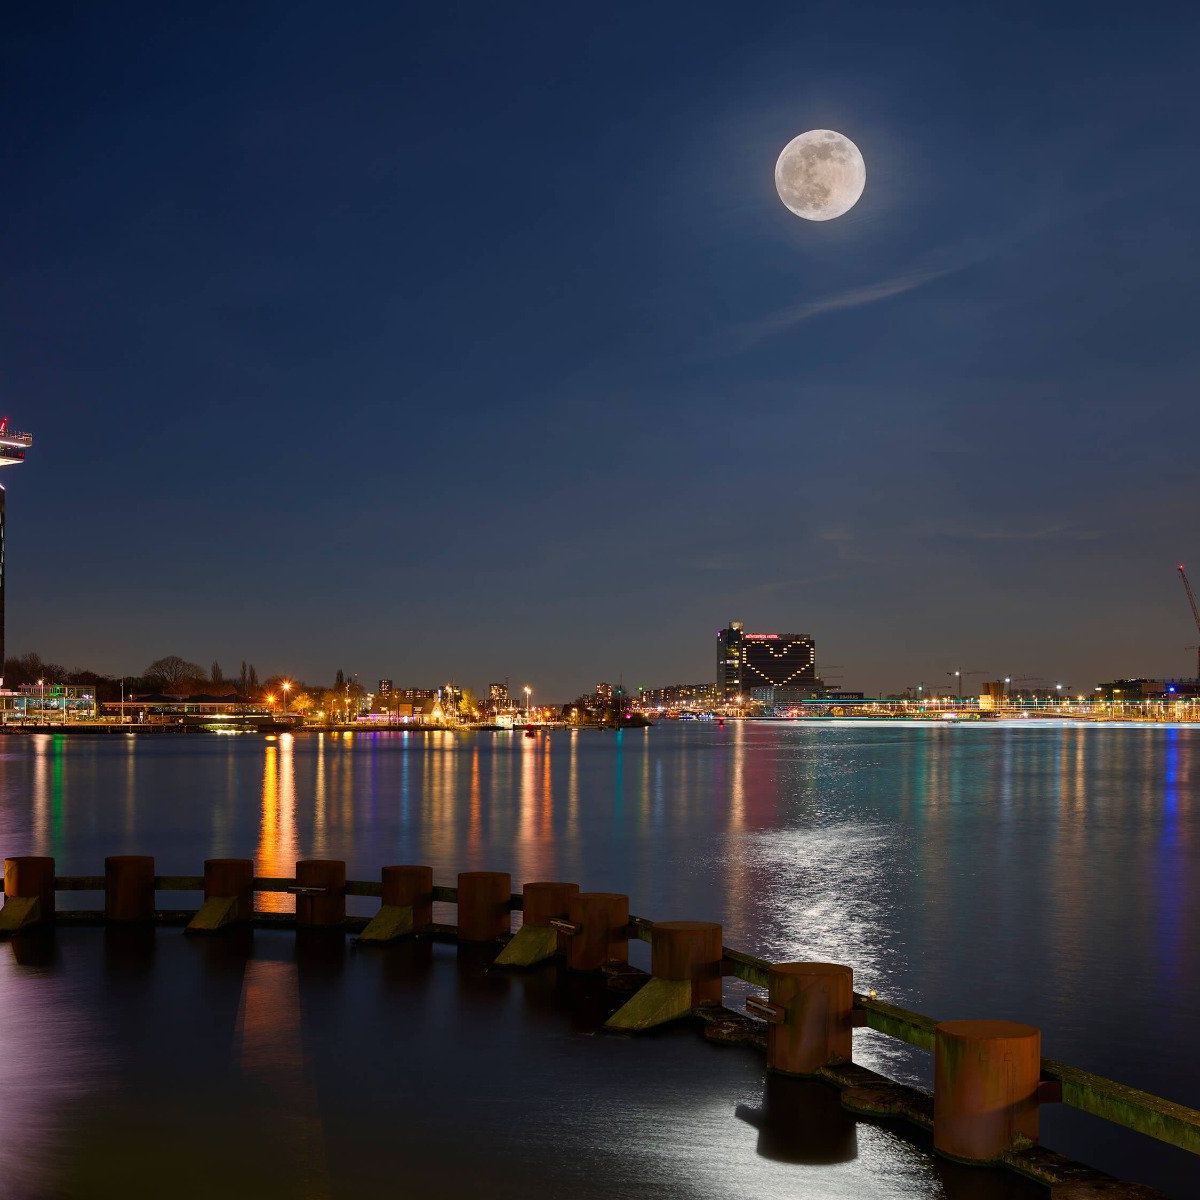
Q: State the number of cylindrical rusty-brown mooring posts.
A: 11